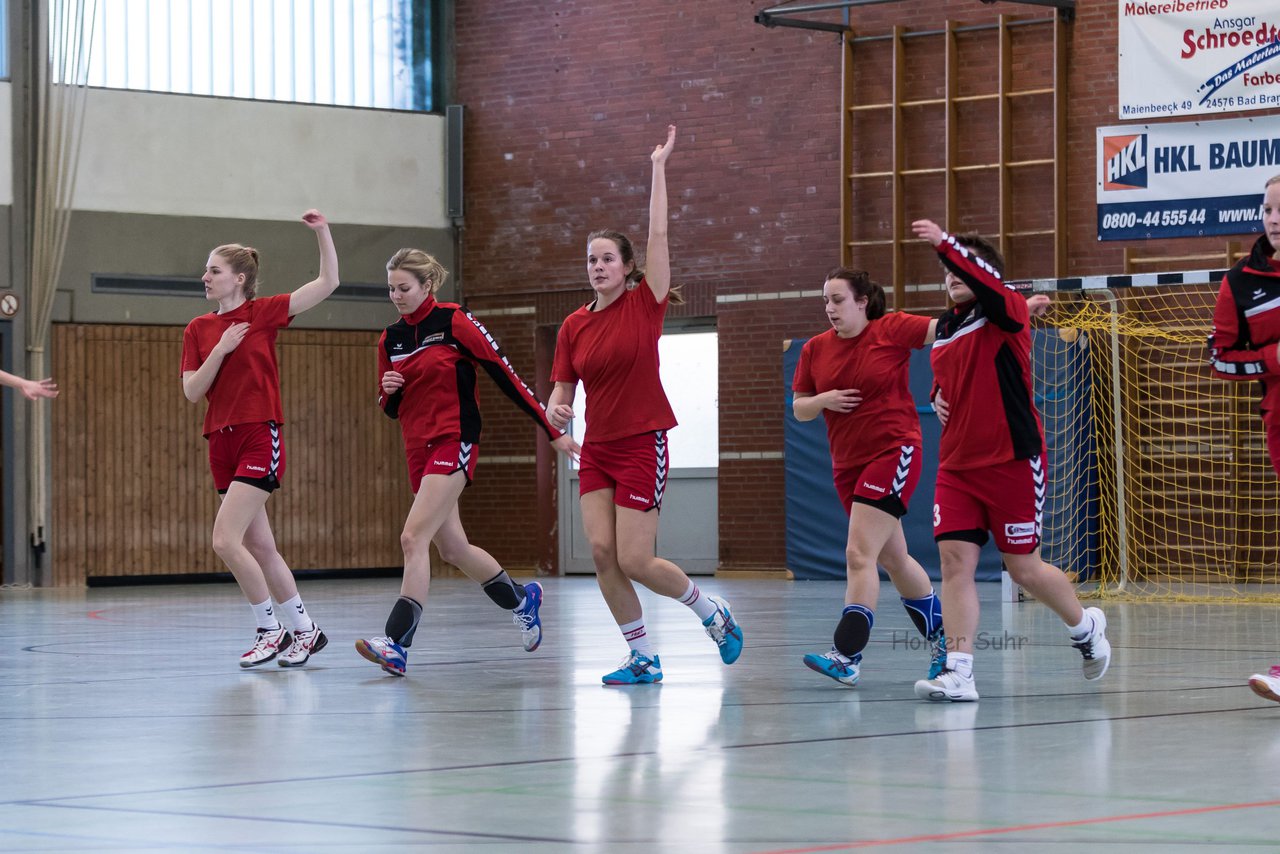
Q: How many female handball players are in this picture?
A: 6